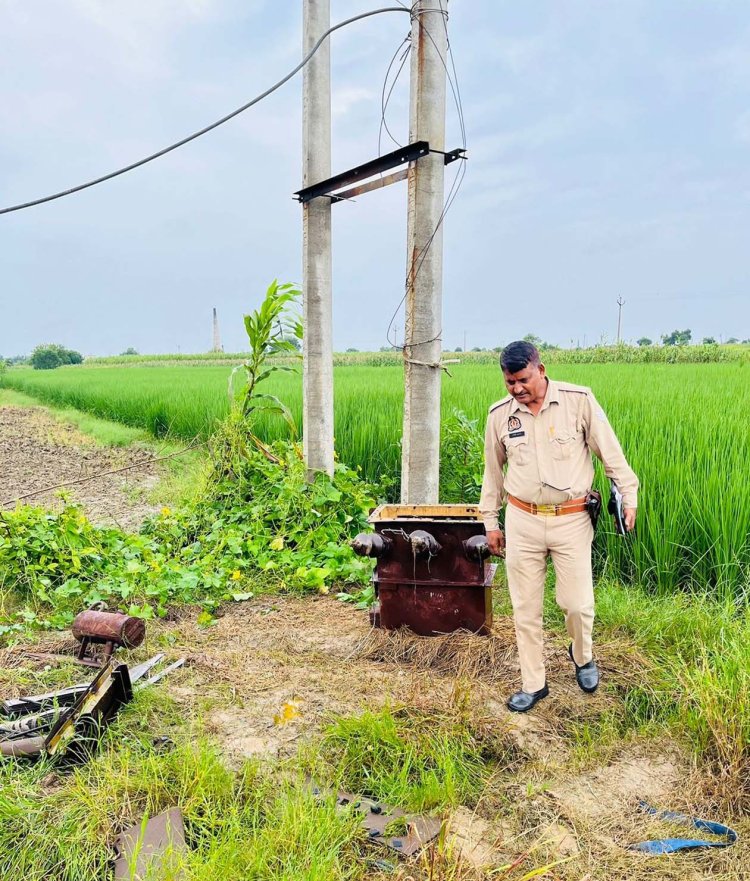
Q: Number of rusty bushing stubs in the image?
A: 3